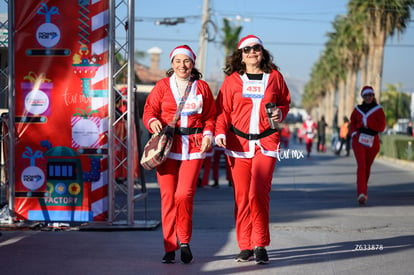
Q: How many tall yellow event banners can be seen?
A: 0